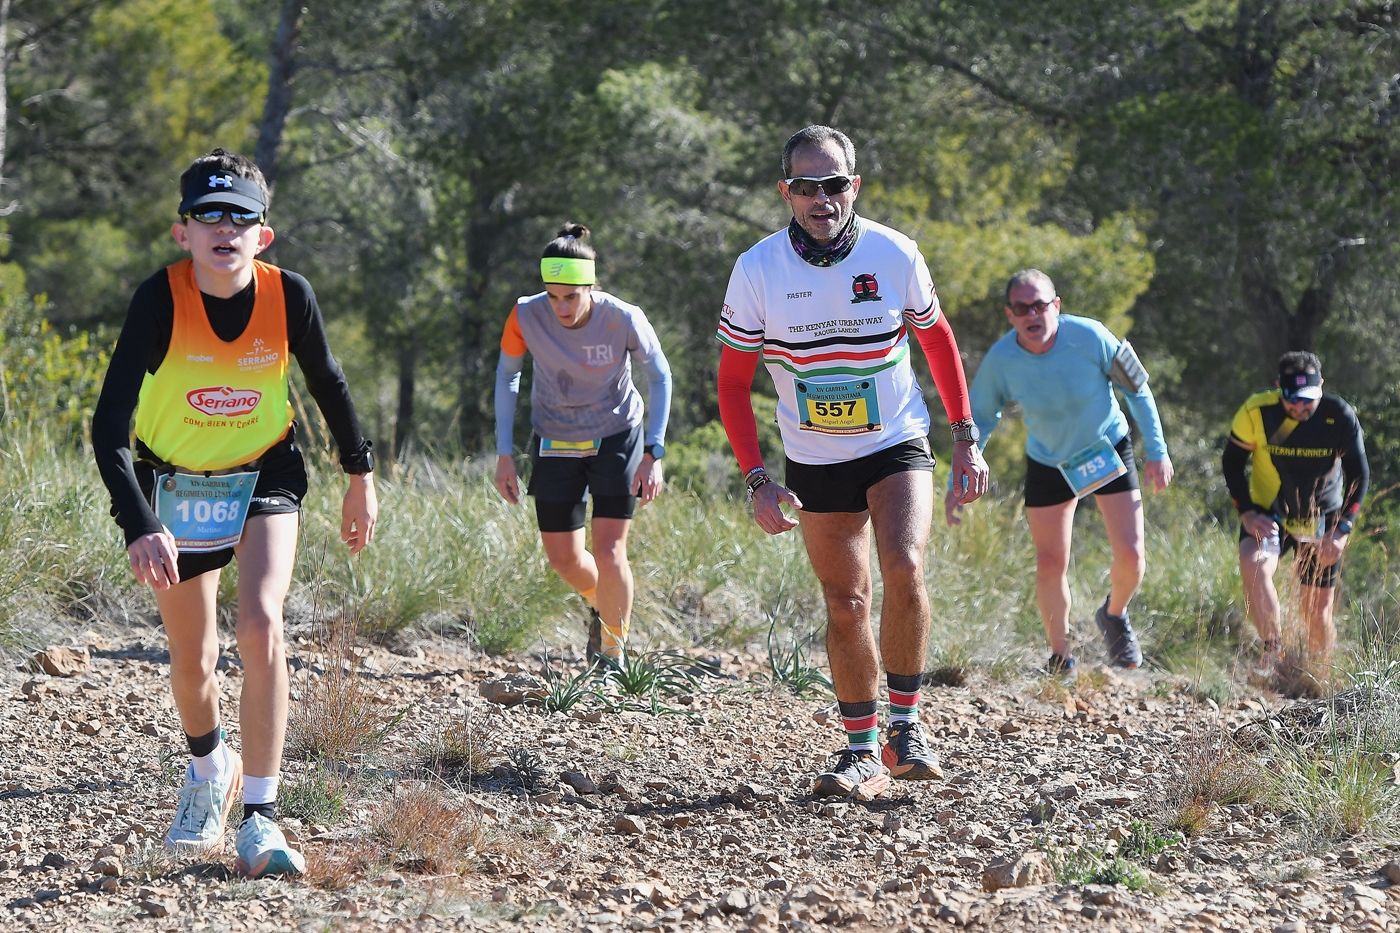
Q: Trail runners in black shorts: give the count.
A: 5